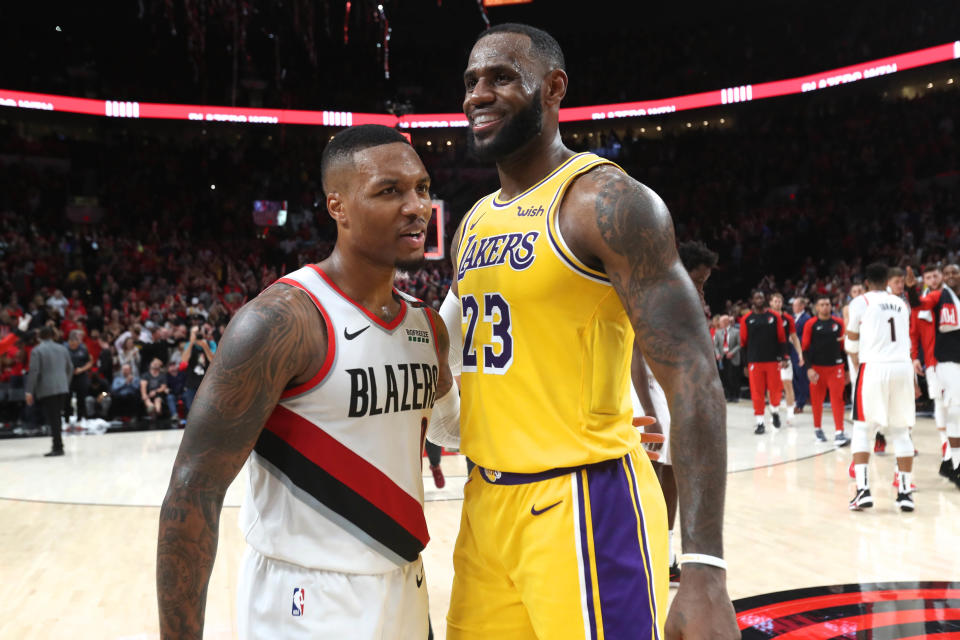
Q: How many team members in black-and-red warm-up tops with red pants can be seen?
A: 2